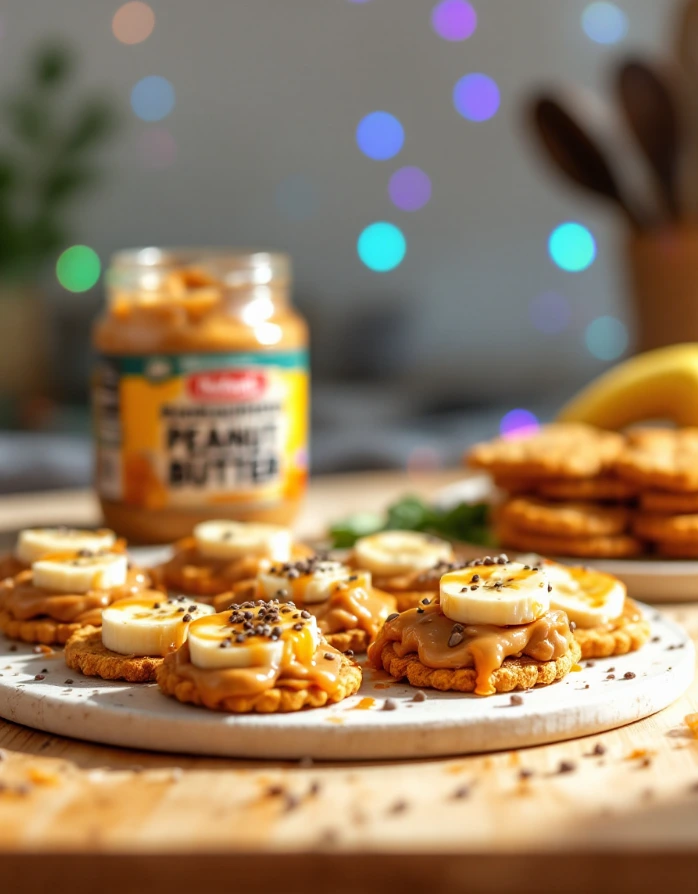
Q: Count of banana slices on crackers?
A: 9